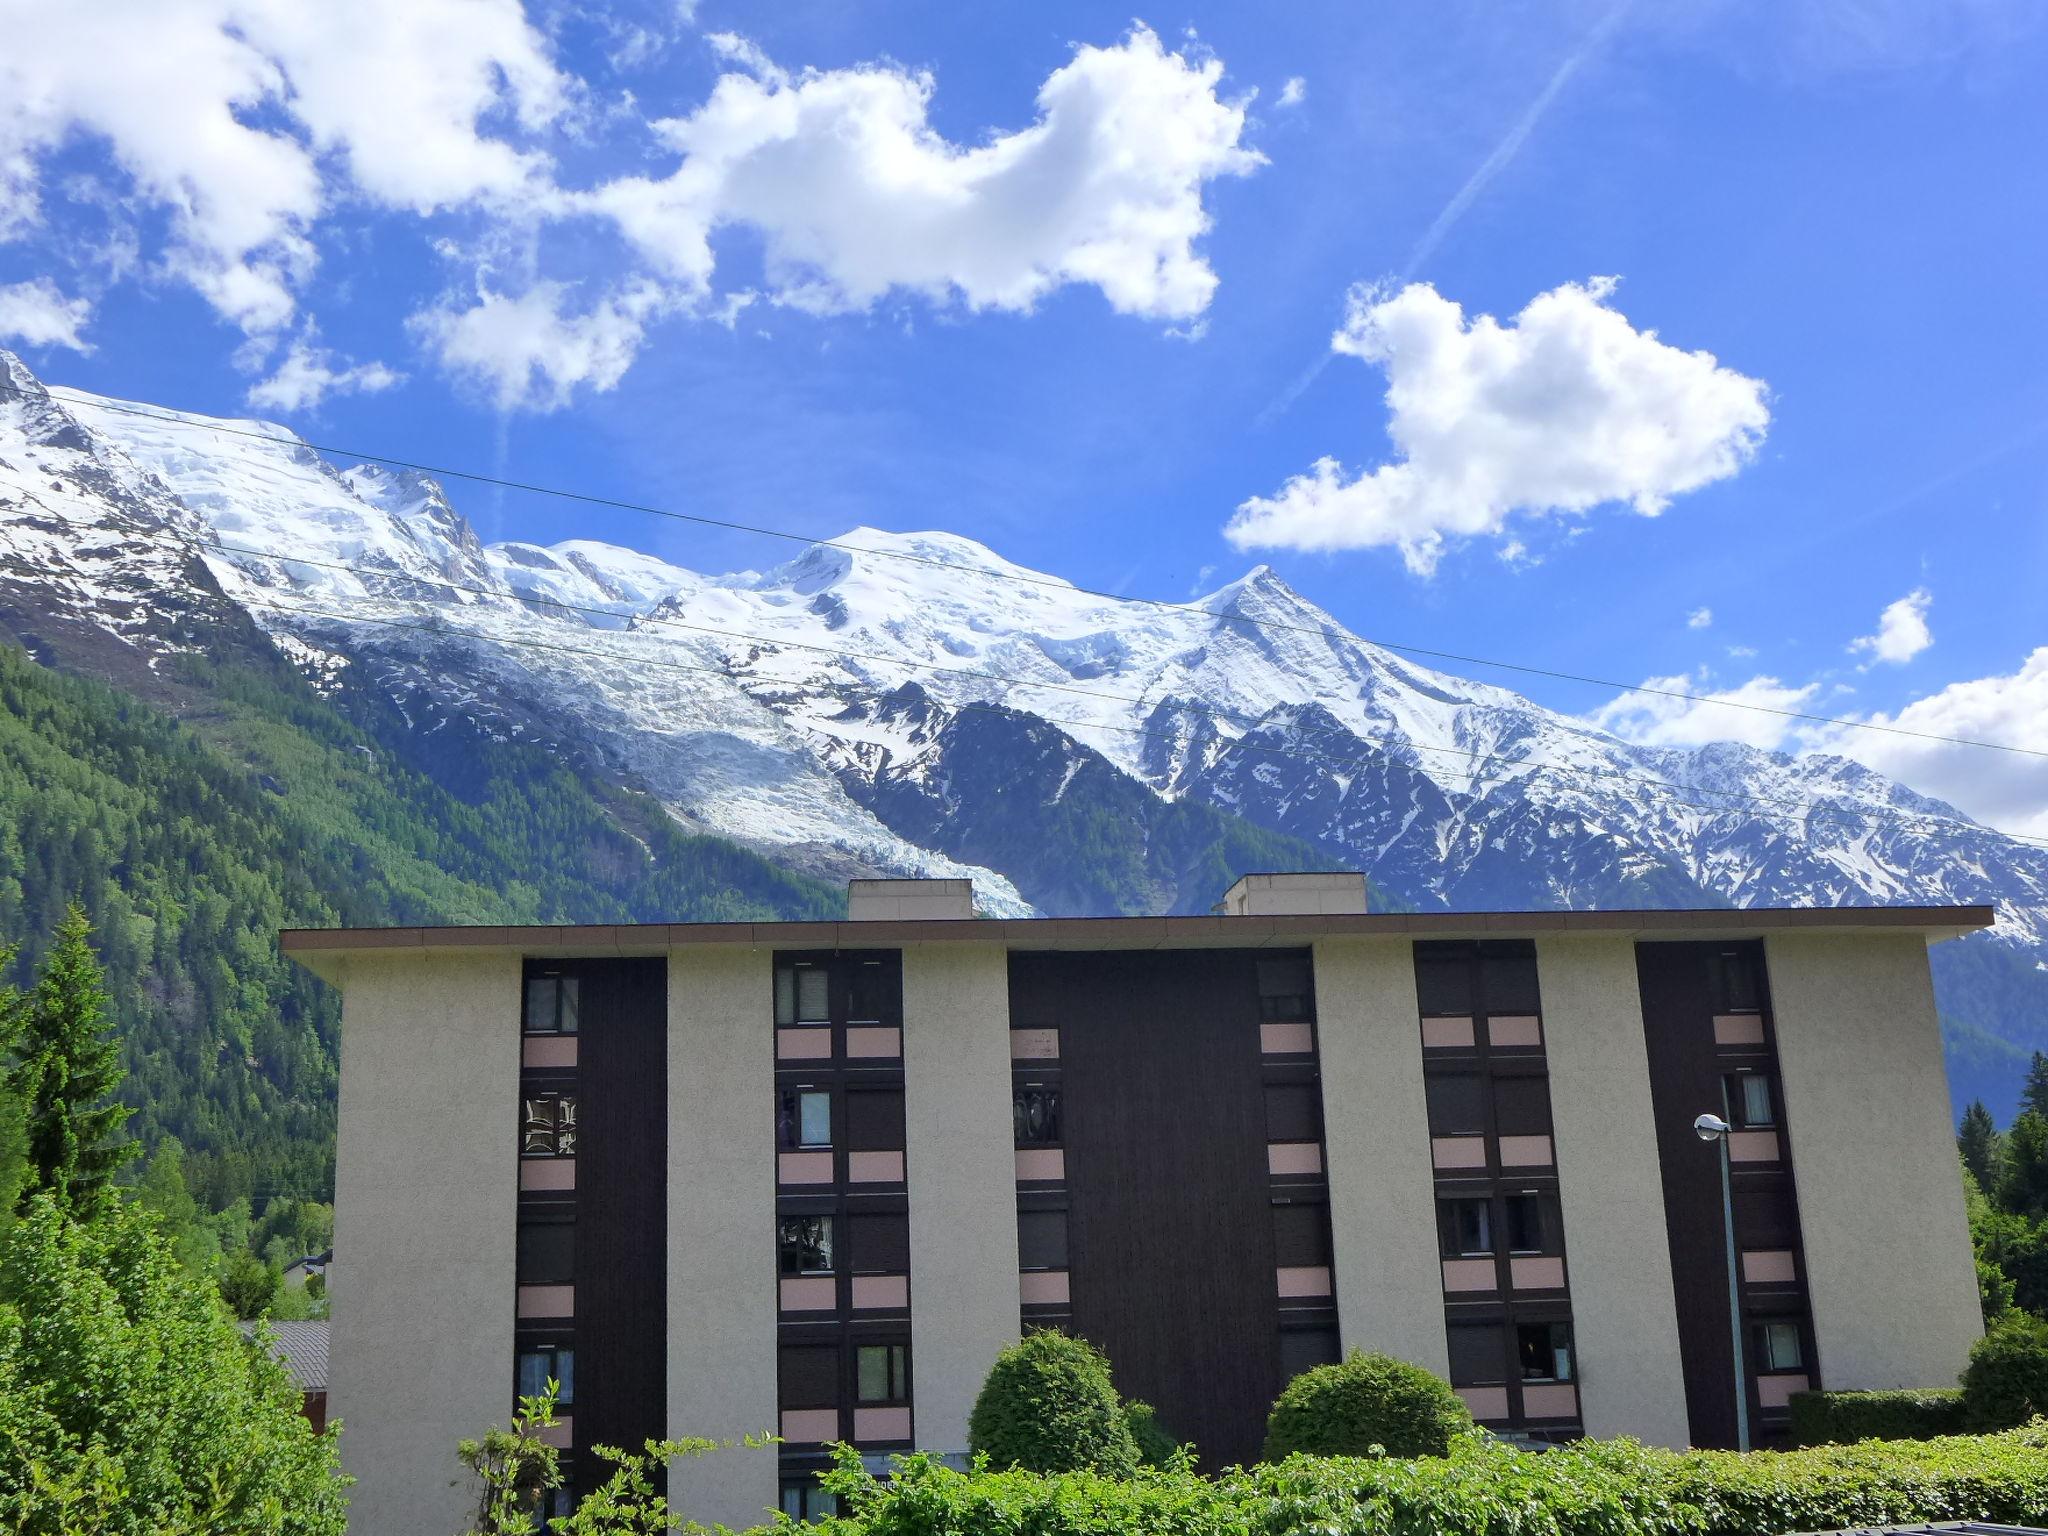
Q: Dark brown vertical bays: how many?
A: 5